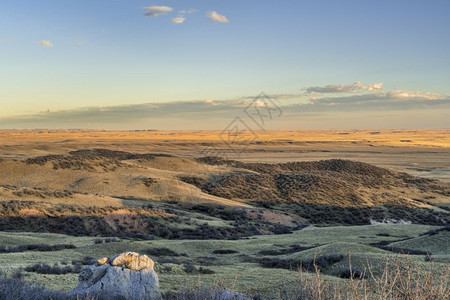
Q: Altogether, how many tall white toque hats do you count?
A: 0